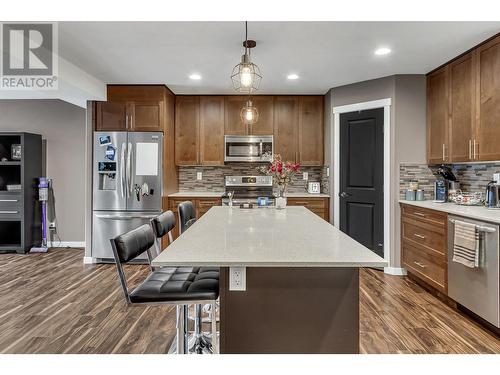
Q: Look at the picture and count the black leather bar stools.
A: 3